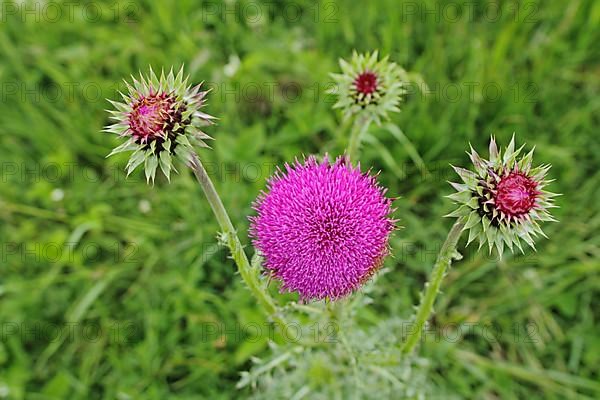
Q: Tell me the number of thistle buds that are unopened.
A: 3